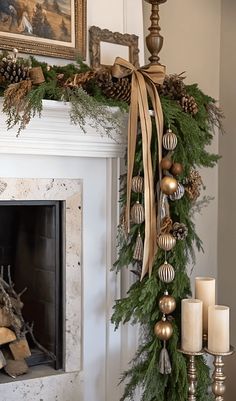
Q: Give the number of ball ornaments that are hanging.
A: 11